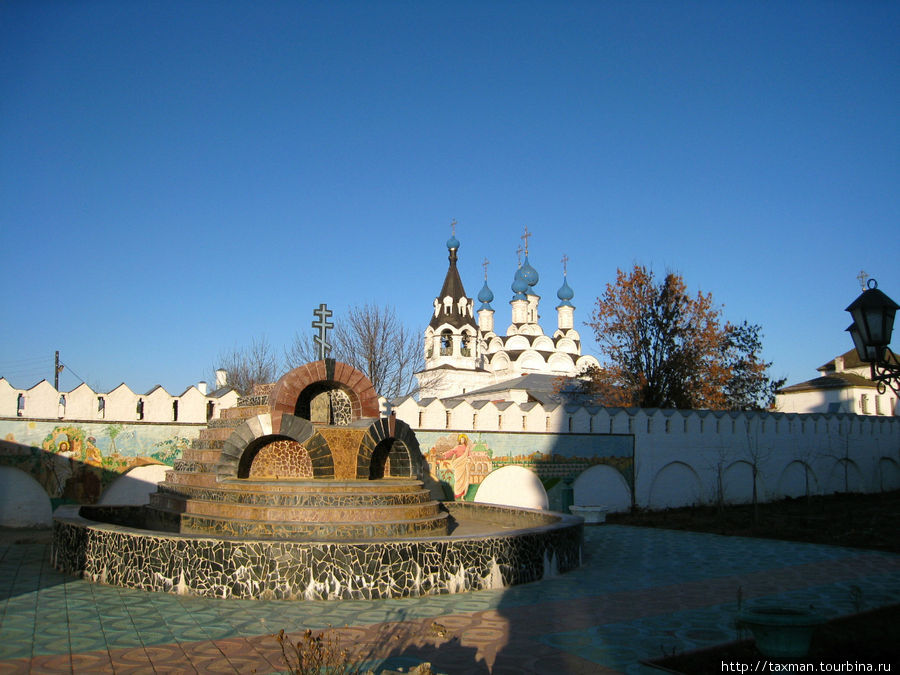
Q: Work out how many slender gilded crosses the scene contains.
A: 6